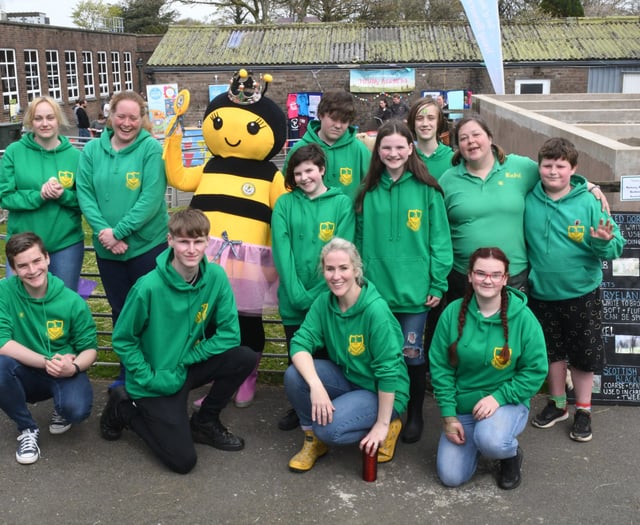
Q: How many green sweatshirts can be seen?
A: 11